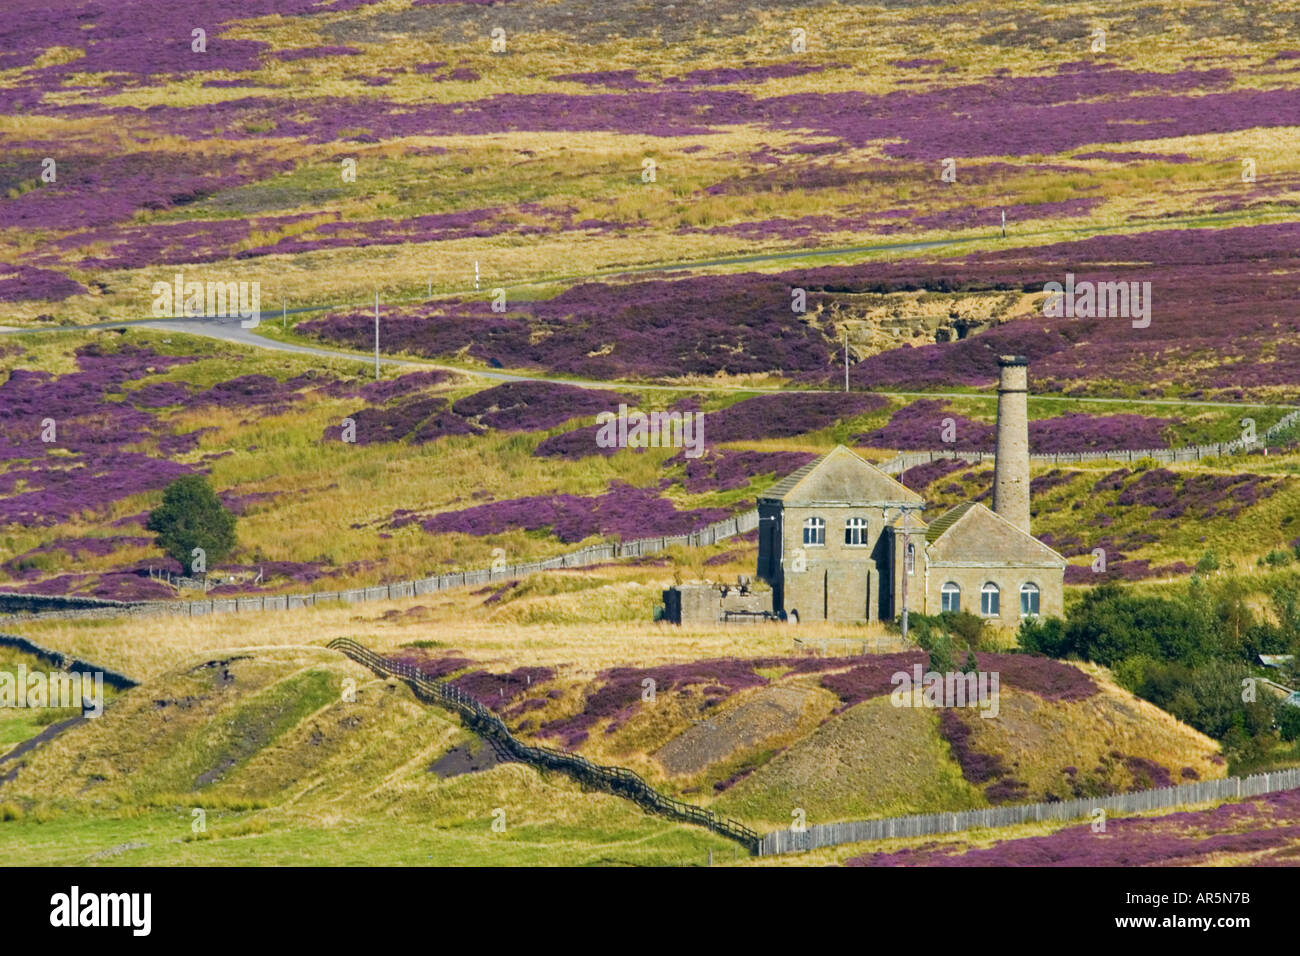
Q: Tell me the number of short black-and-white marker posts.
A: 2